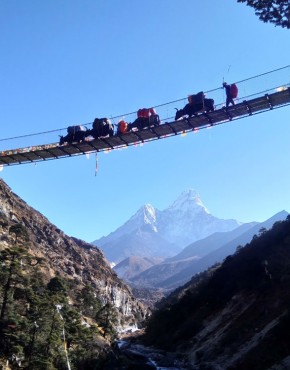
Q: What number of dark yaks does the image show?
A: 4